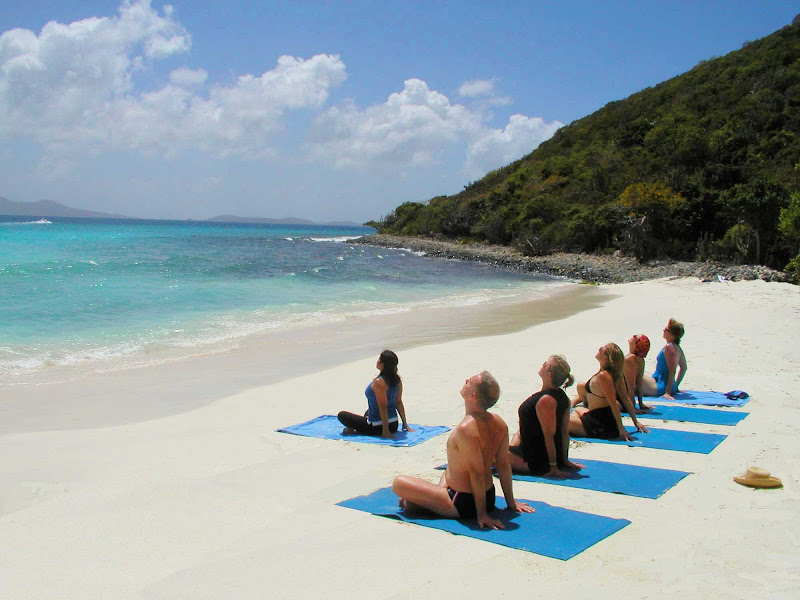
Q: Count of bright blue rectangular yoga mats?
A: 6